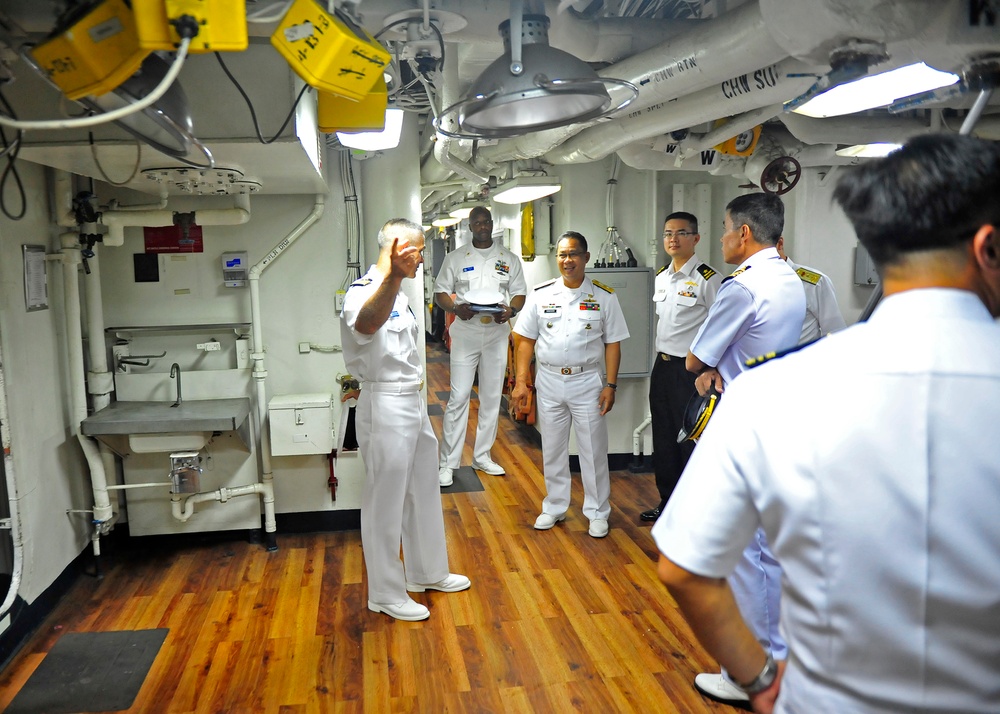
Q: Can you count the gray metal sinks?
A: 1